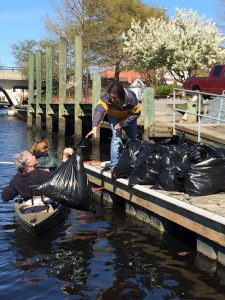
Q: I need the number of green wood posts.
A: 7